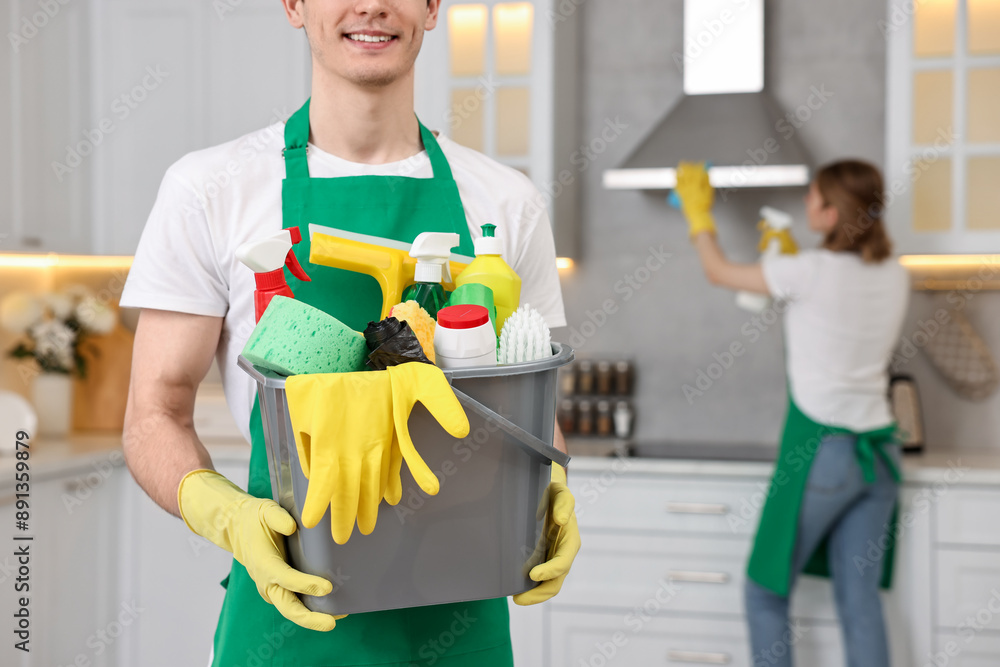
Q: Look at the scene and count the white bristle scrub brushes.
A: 1